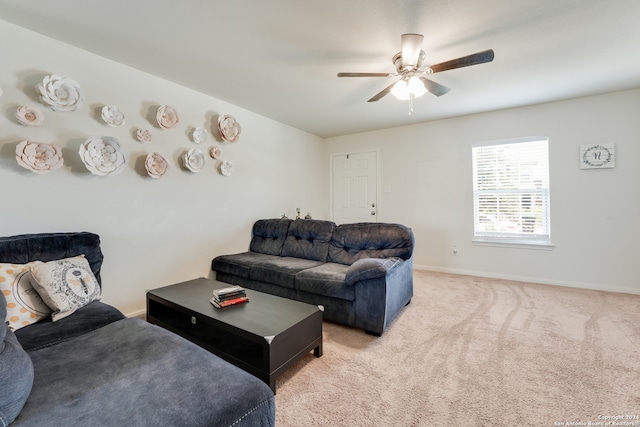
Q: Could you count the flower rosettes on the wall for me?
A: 13